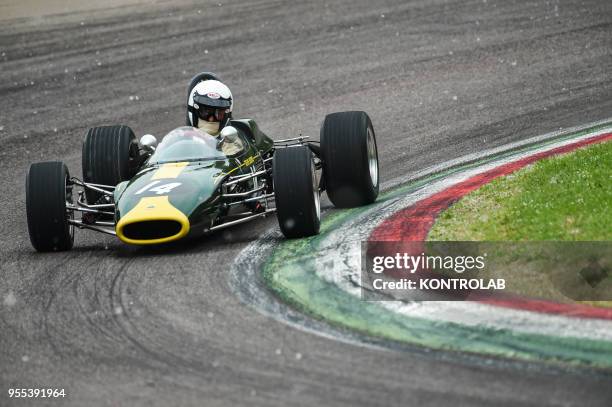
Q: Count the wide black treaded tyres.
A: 4